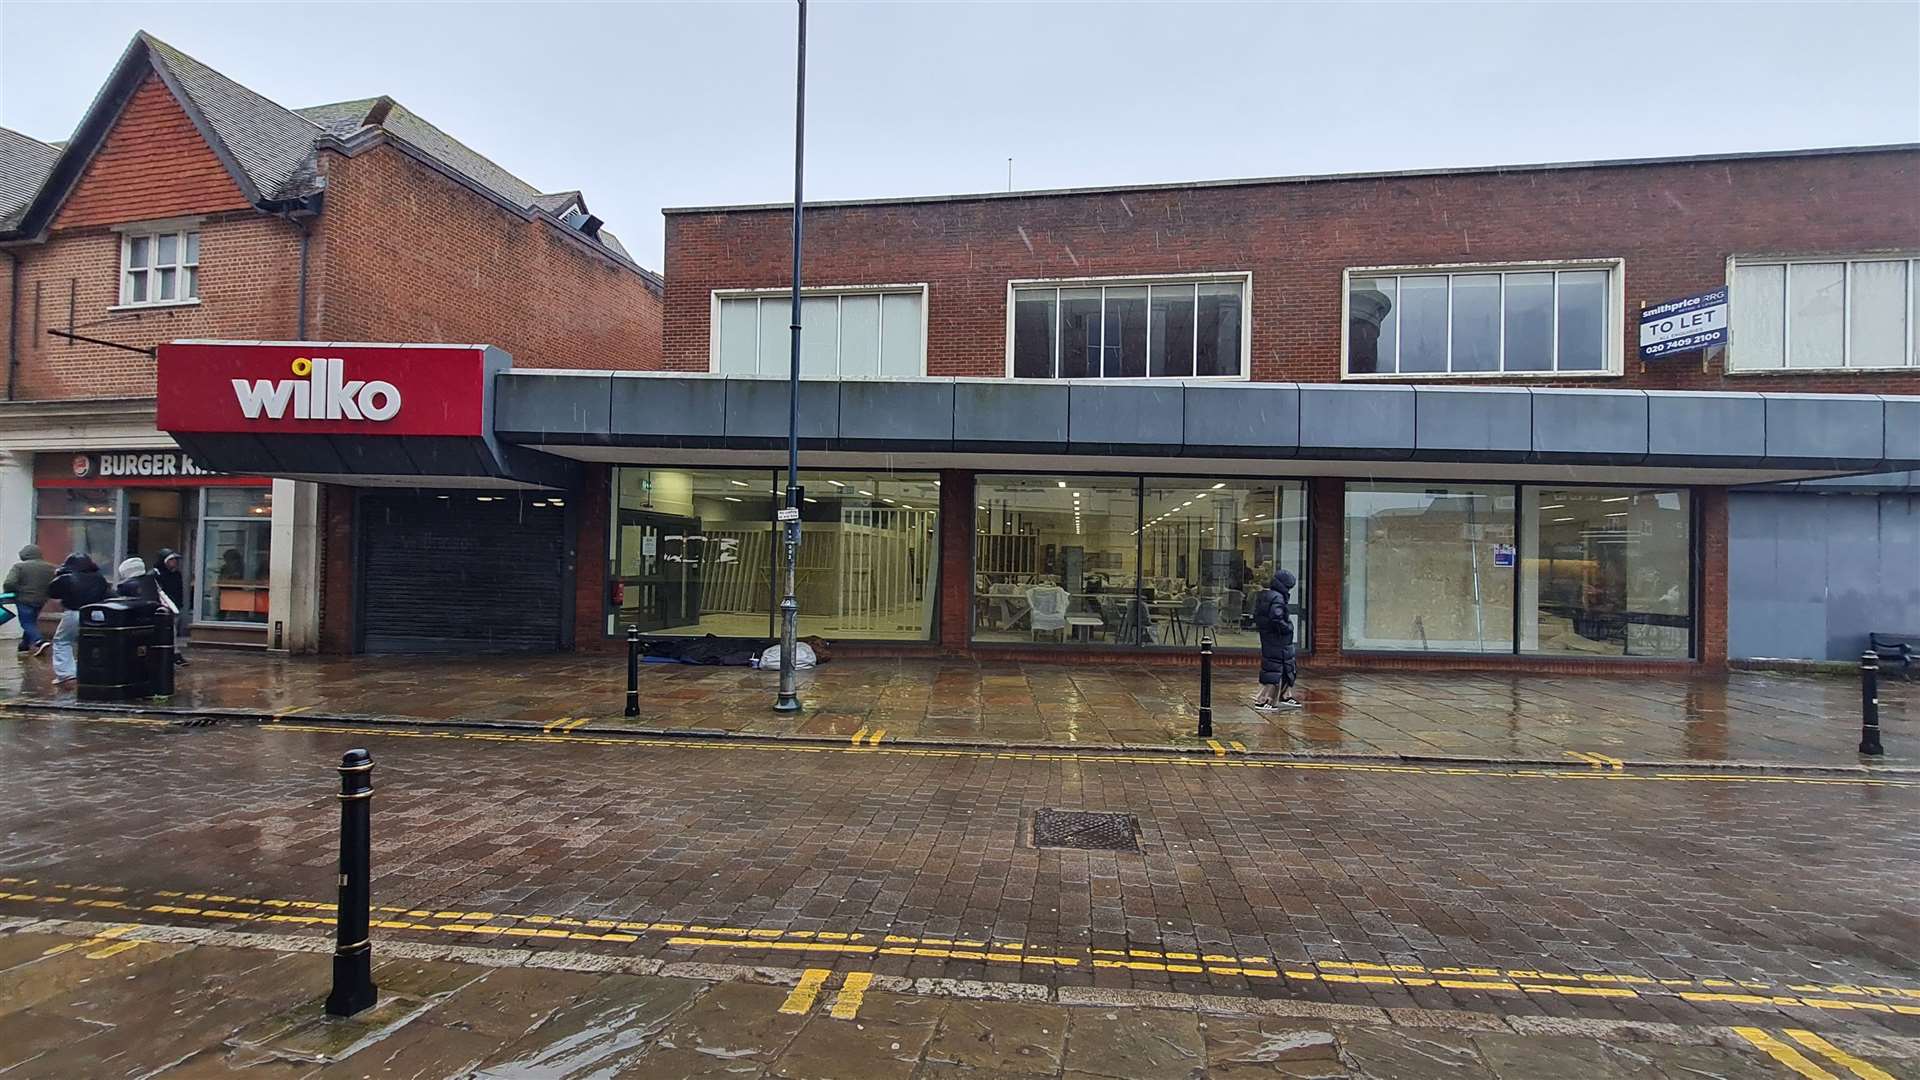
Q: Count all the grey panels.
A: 13